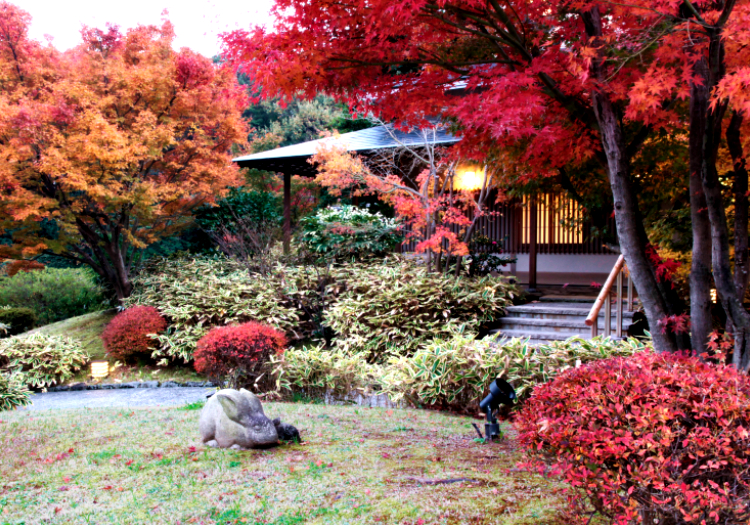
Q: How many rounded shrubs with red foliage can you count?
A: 3